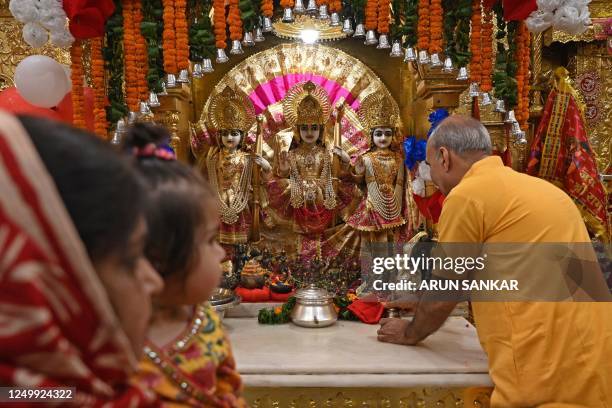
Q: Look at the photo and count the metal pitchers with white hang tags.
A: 0